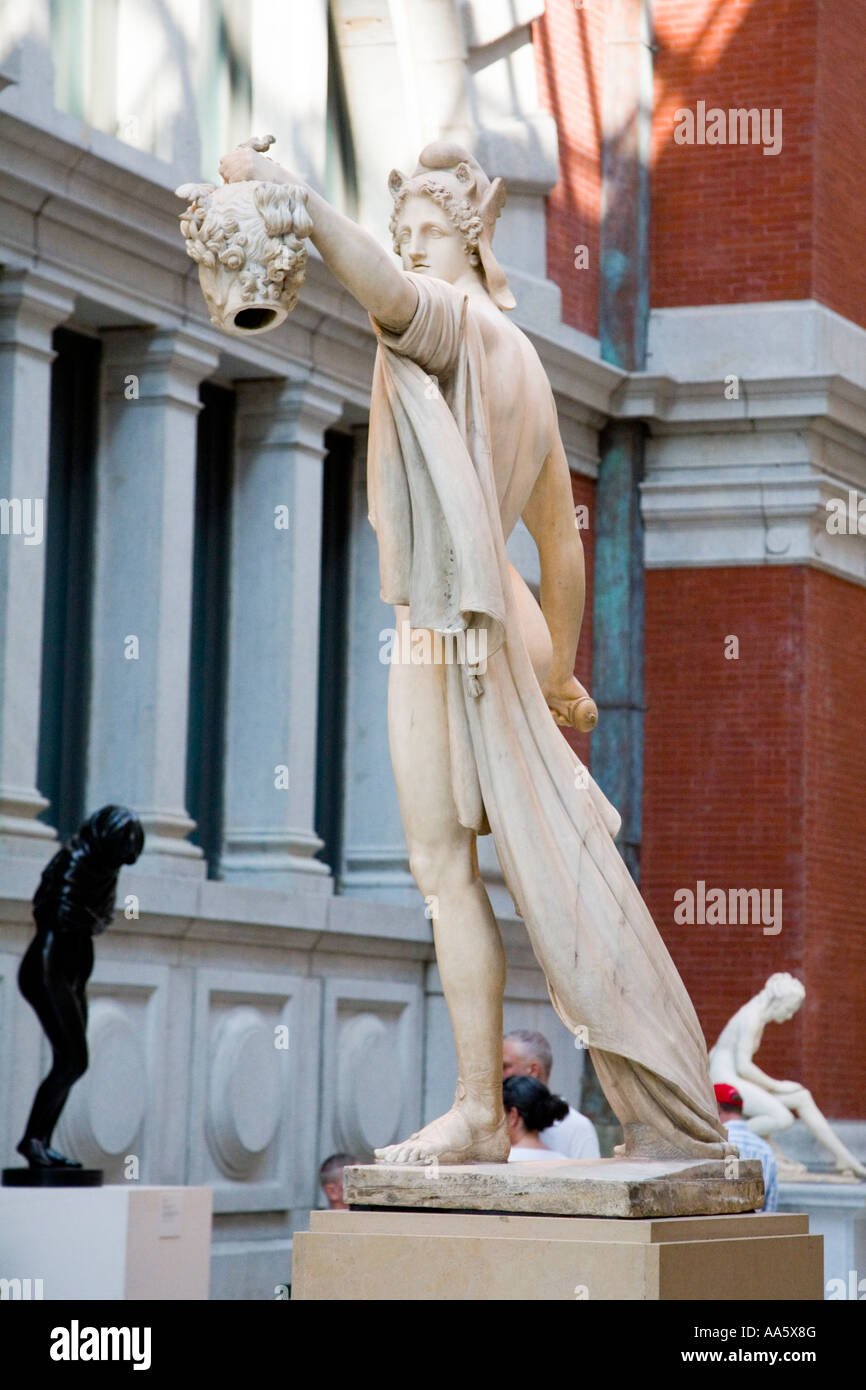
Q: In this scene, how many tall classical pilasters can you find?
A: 4